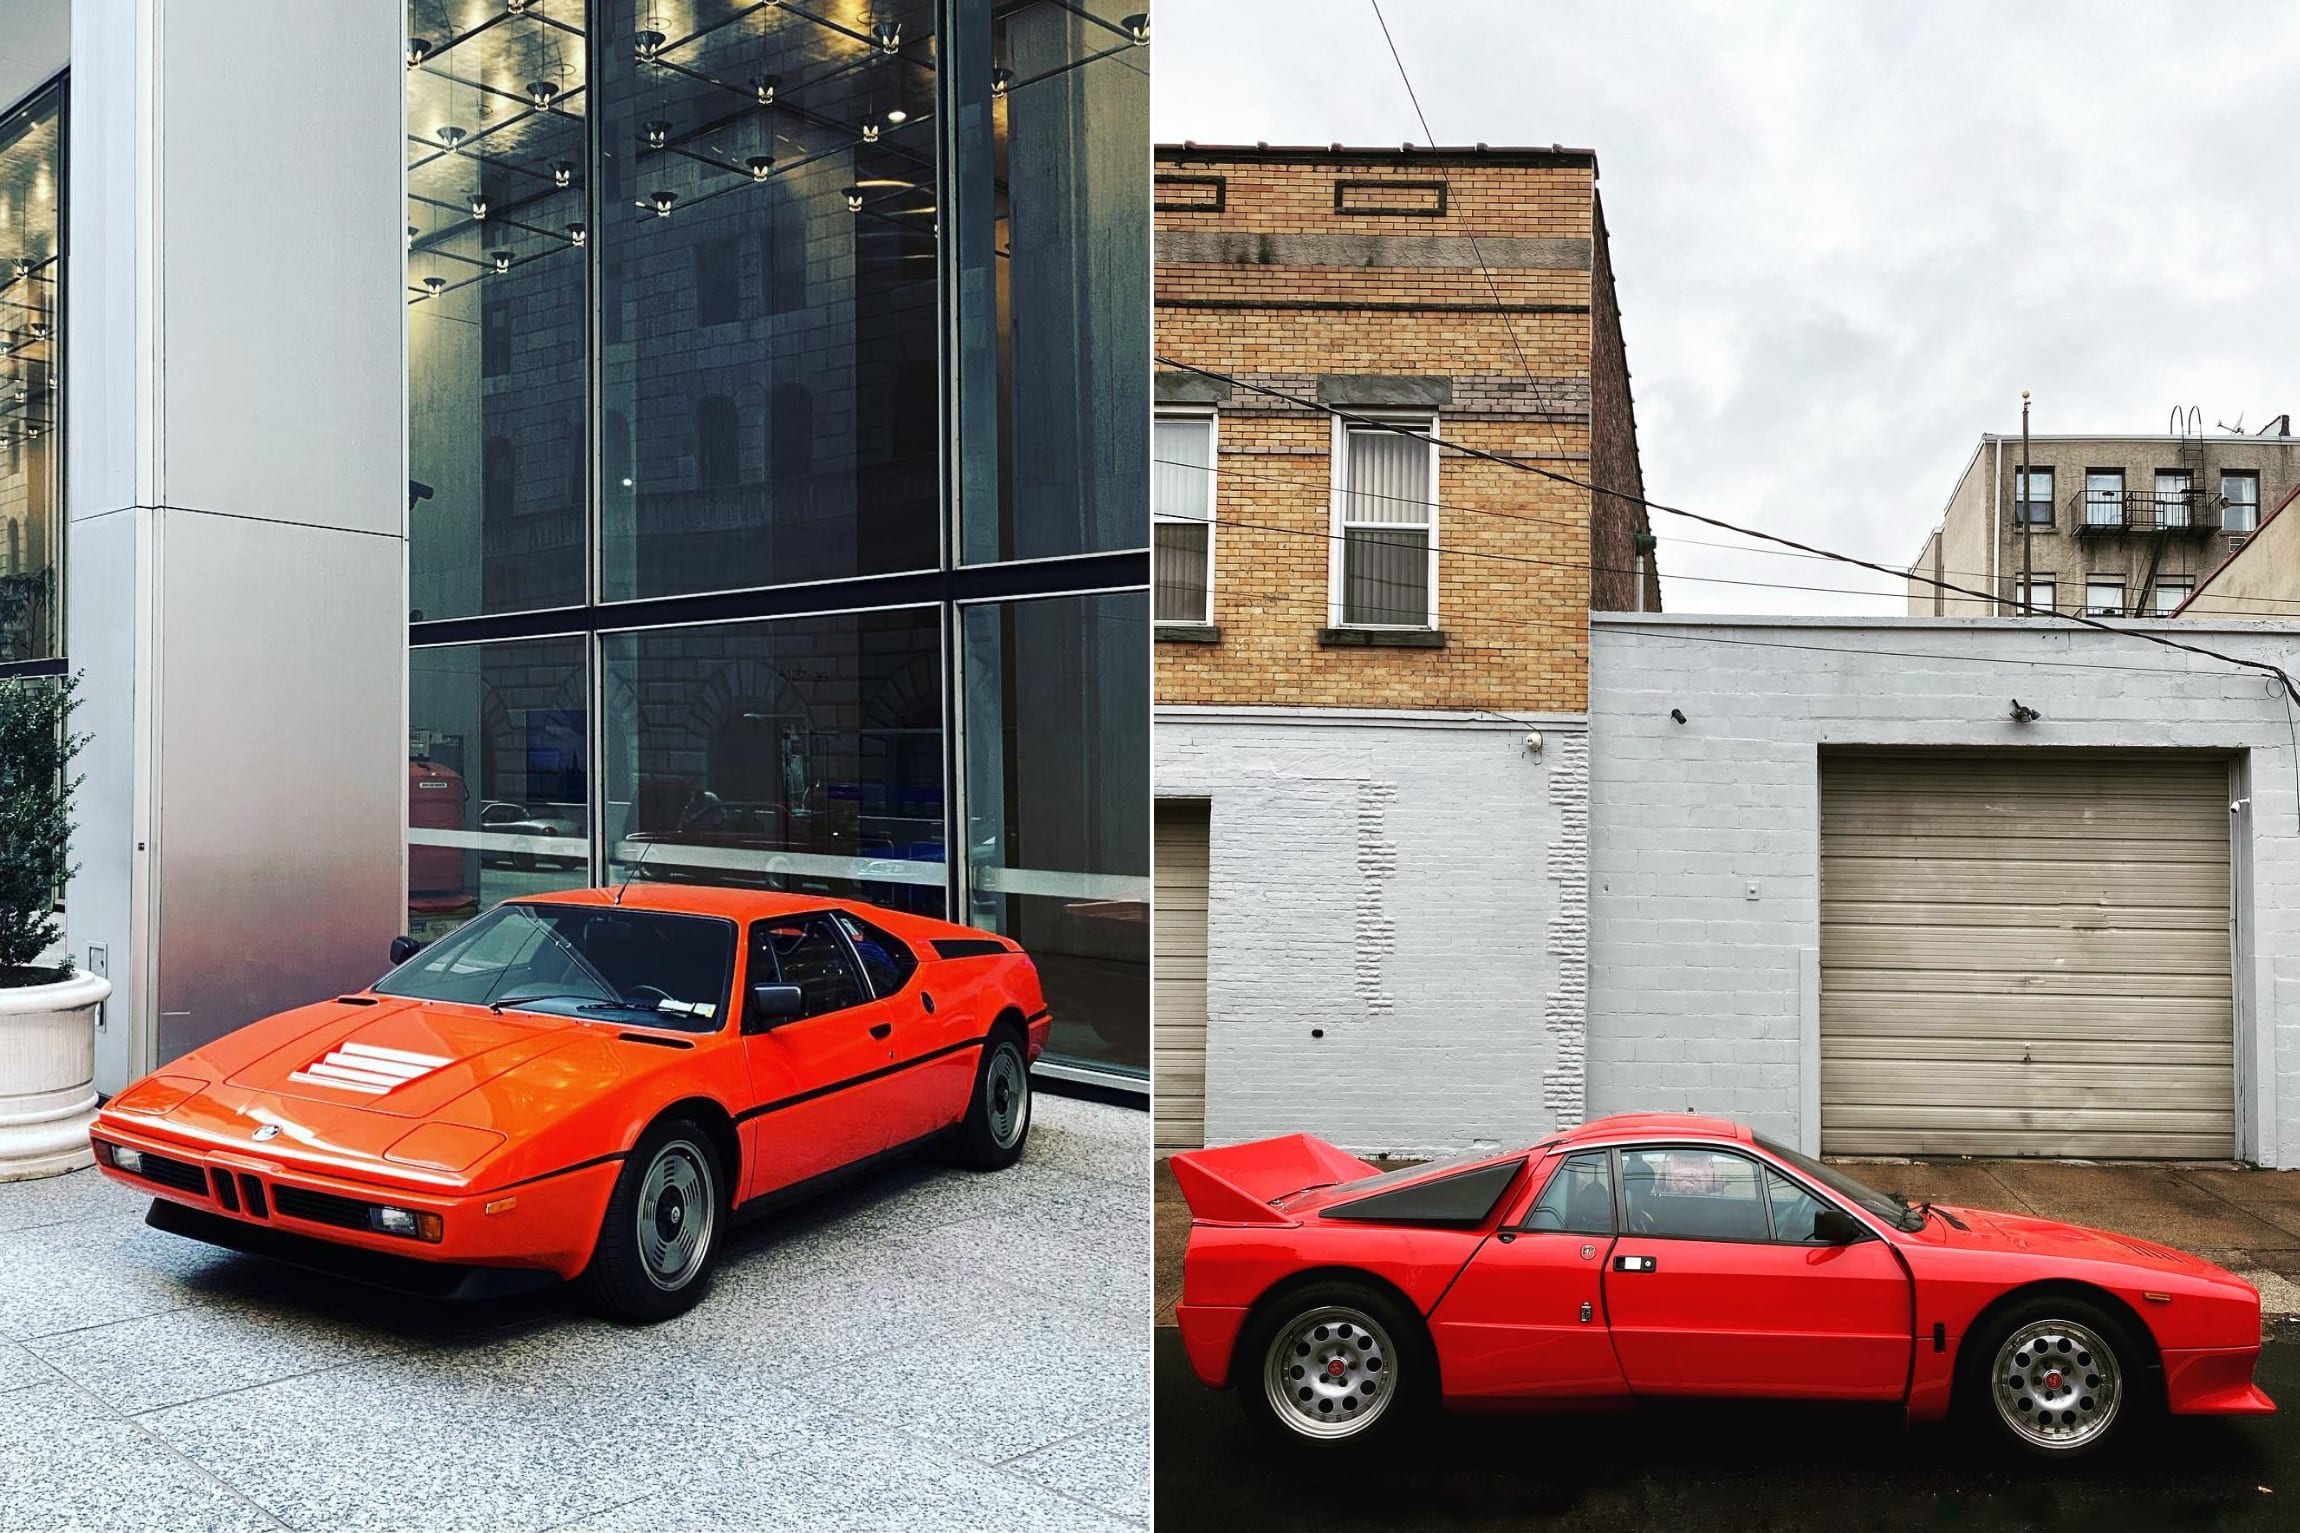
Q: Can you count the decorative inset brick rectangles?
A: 2